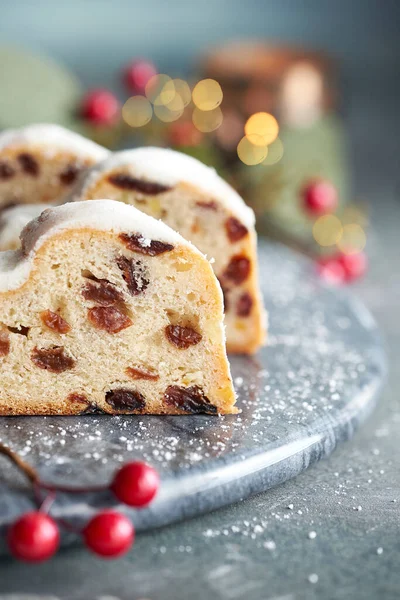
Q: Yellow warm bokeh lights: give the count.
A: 11